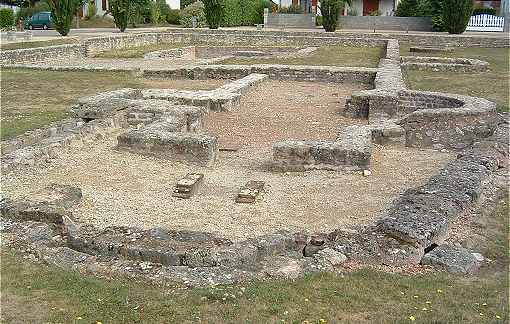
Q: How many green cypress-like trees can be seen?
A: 5